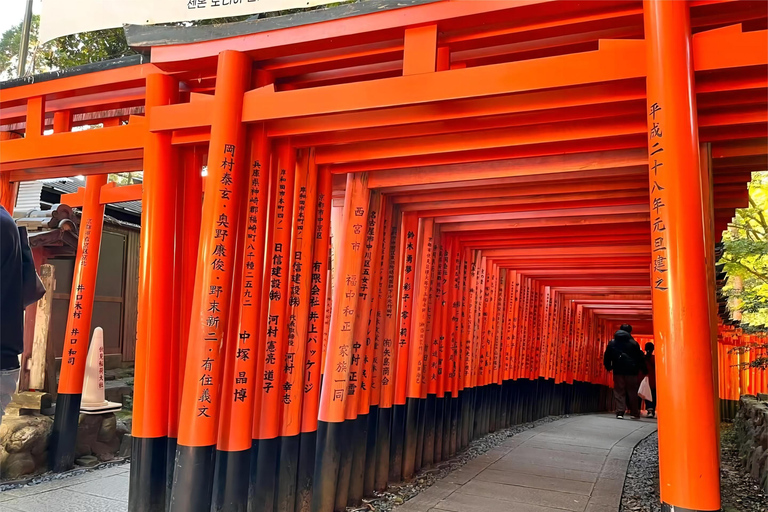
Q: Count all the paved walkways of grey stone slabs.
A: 2